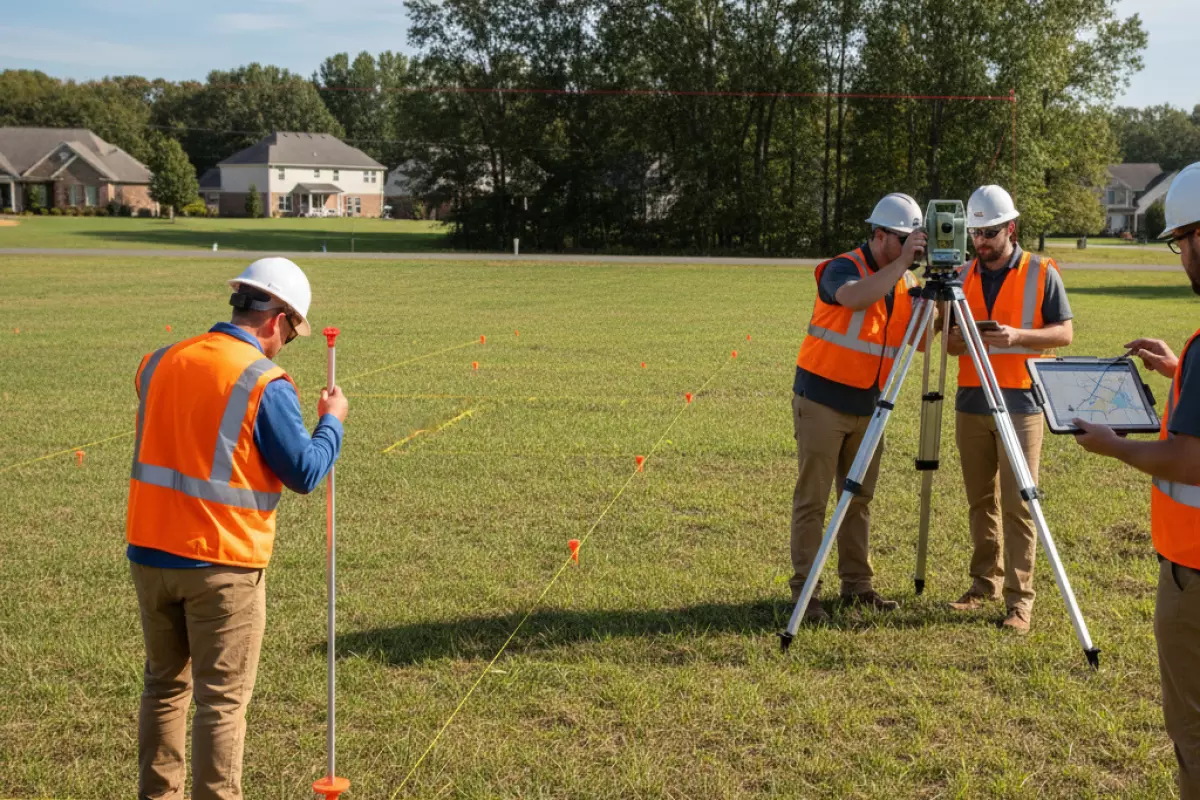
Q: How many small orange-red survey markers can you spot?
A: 12